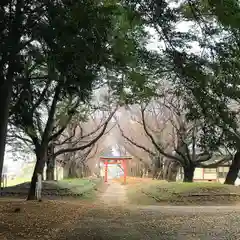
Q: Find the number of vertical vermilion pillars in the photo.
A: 2